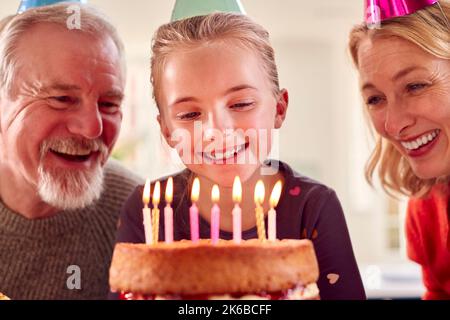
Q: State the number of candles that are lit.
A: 8